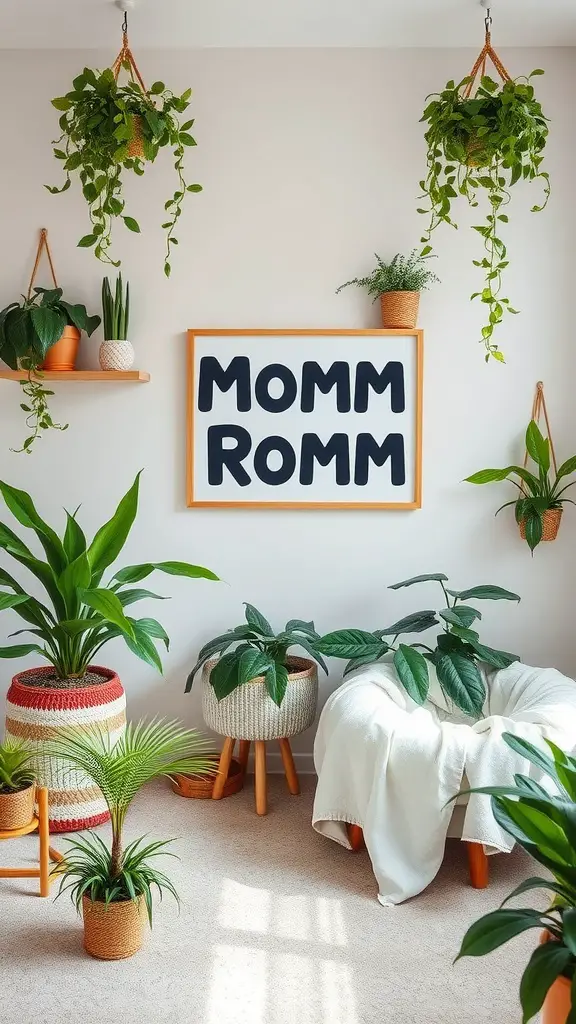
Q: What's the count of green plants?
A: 12